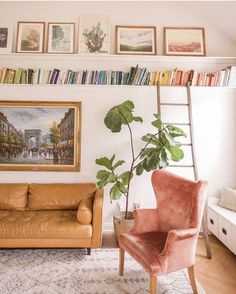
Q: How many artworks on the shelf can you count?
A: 6